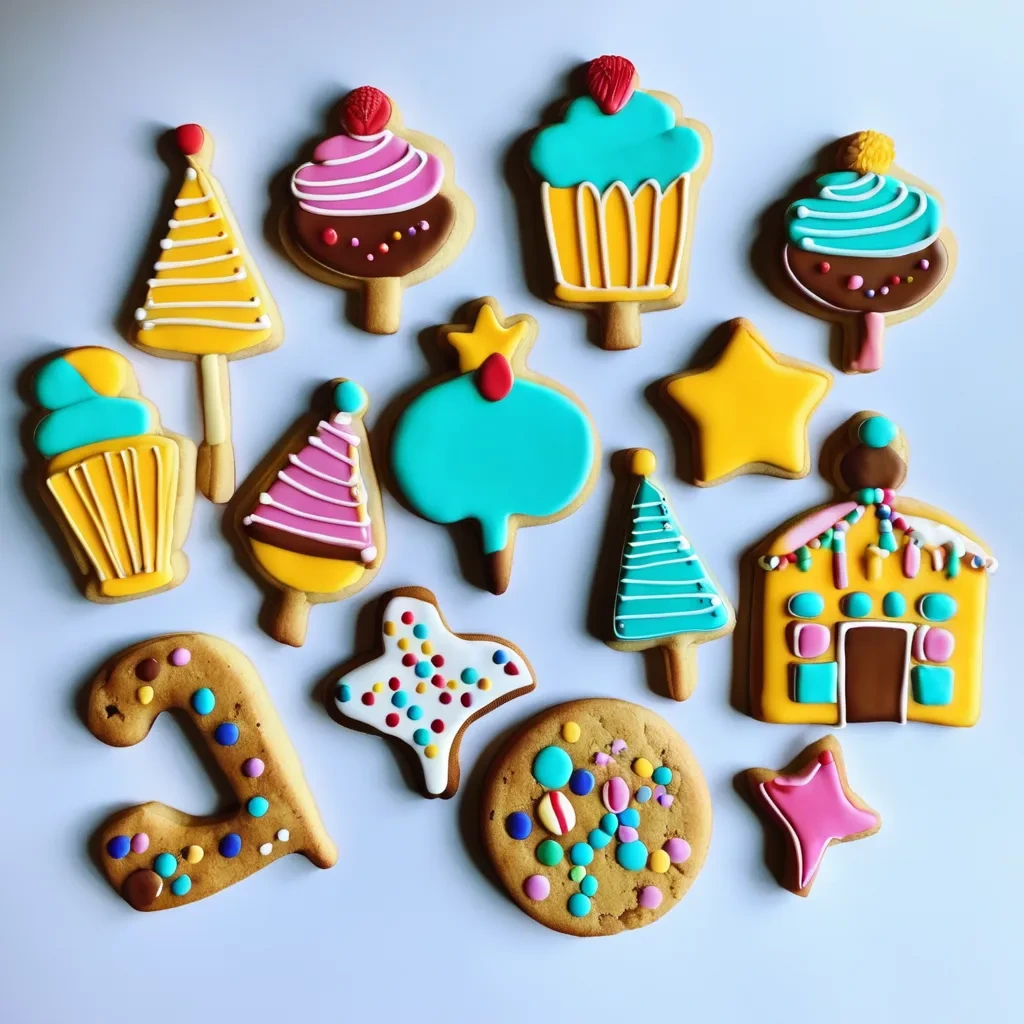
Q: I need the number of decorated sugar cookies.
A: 14